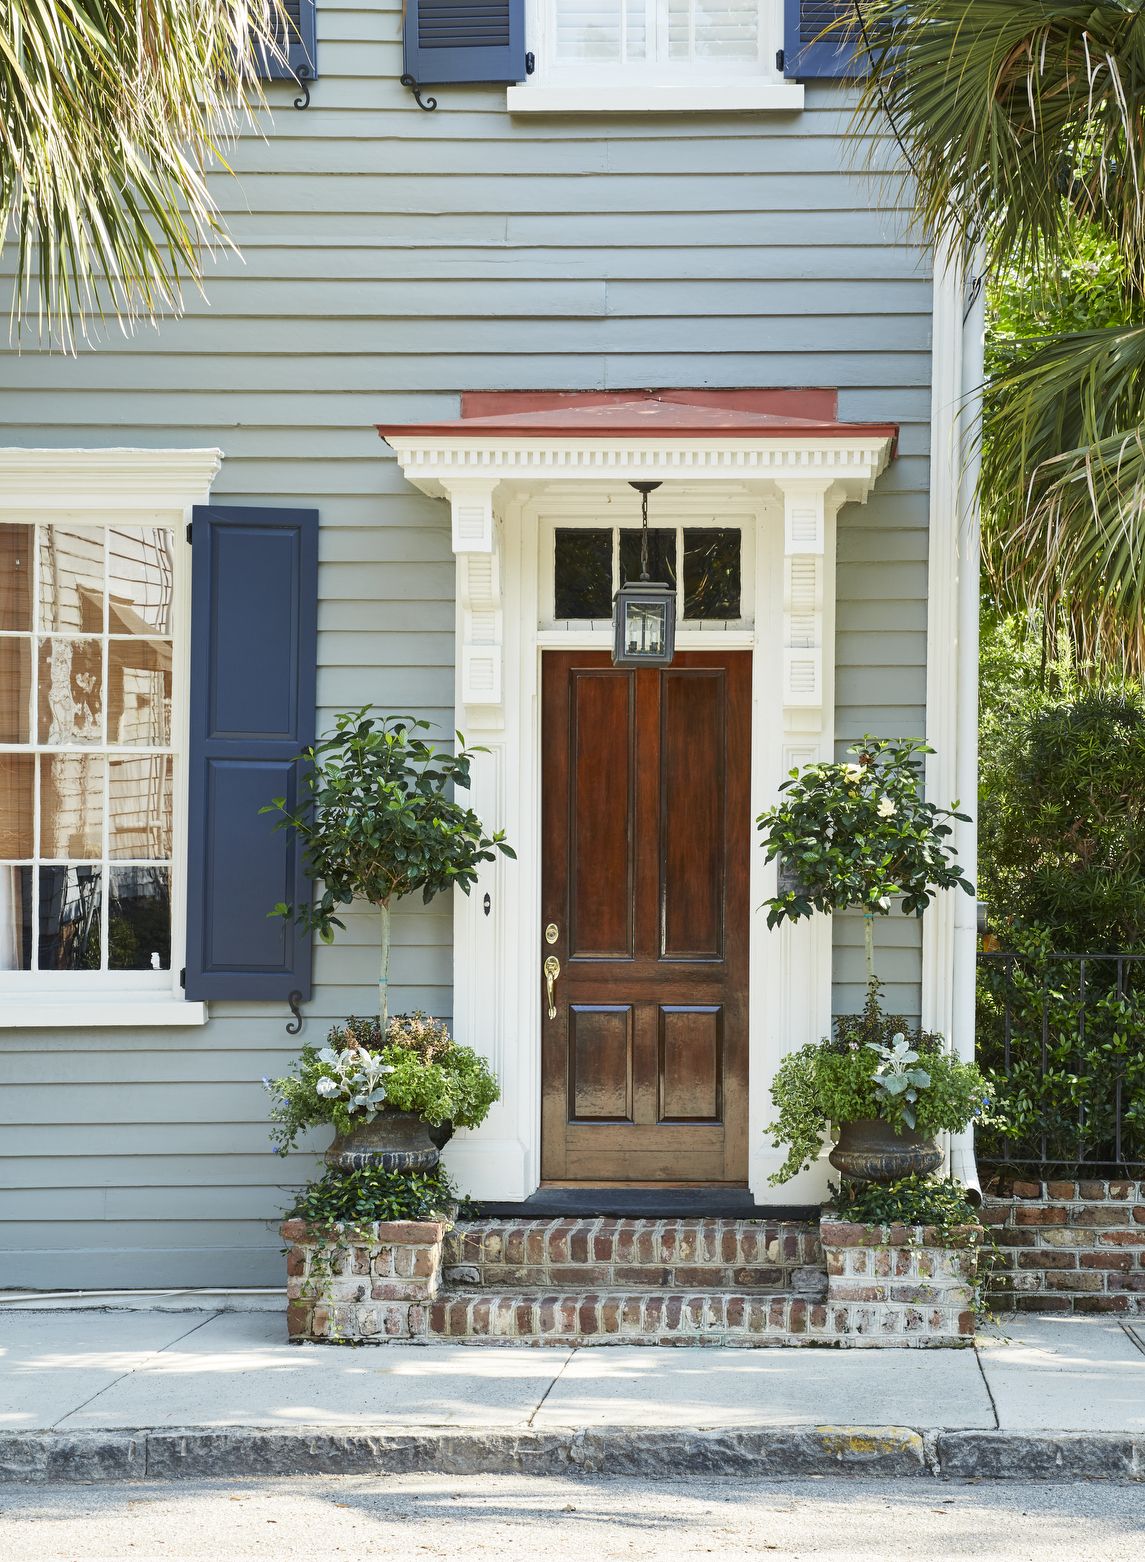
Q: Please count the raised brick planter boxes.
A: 2